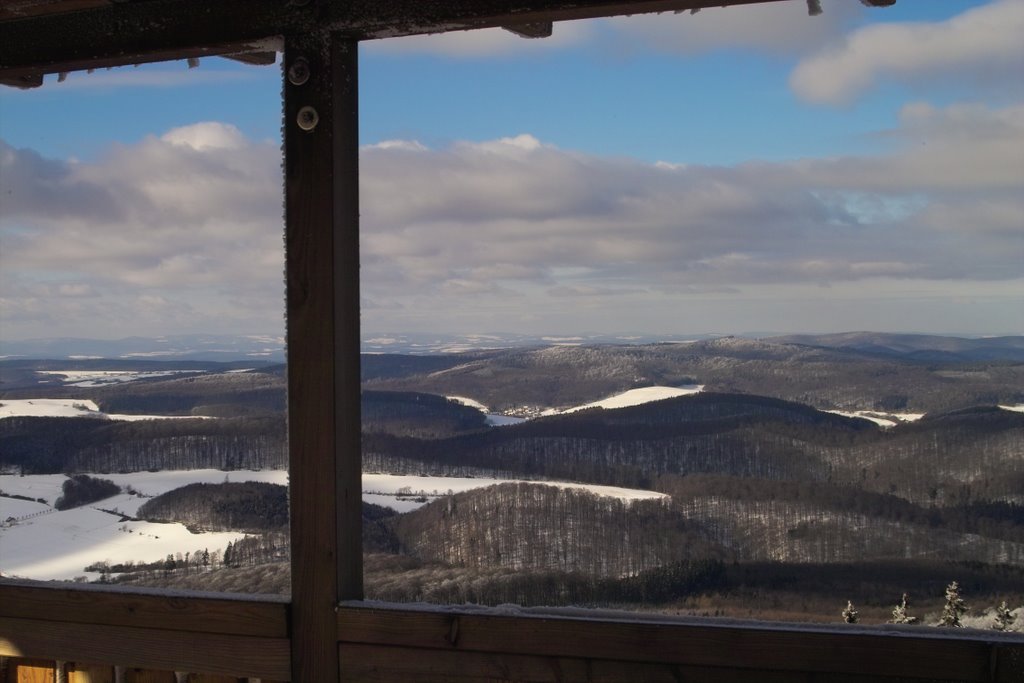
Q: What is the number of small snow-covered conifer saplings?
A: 4